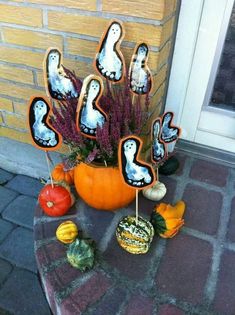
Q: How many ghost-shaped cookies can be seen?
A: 8